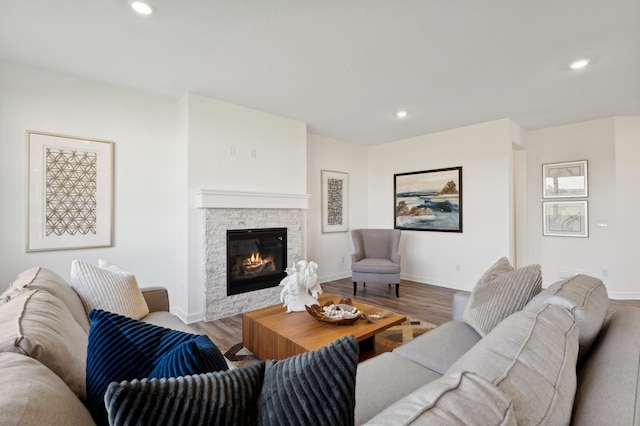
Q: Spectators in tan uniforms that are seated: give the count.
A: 0